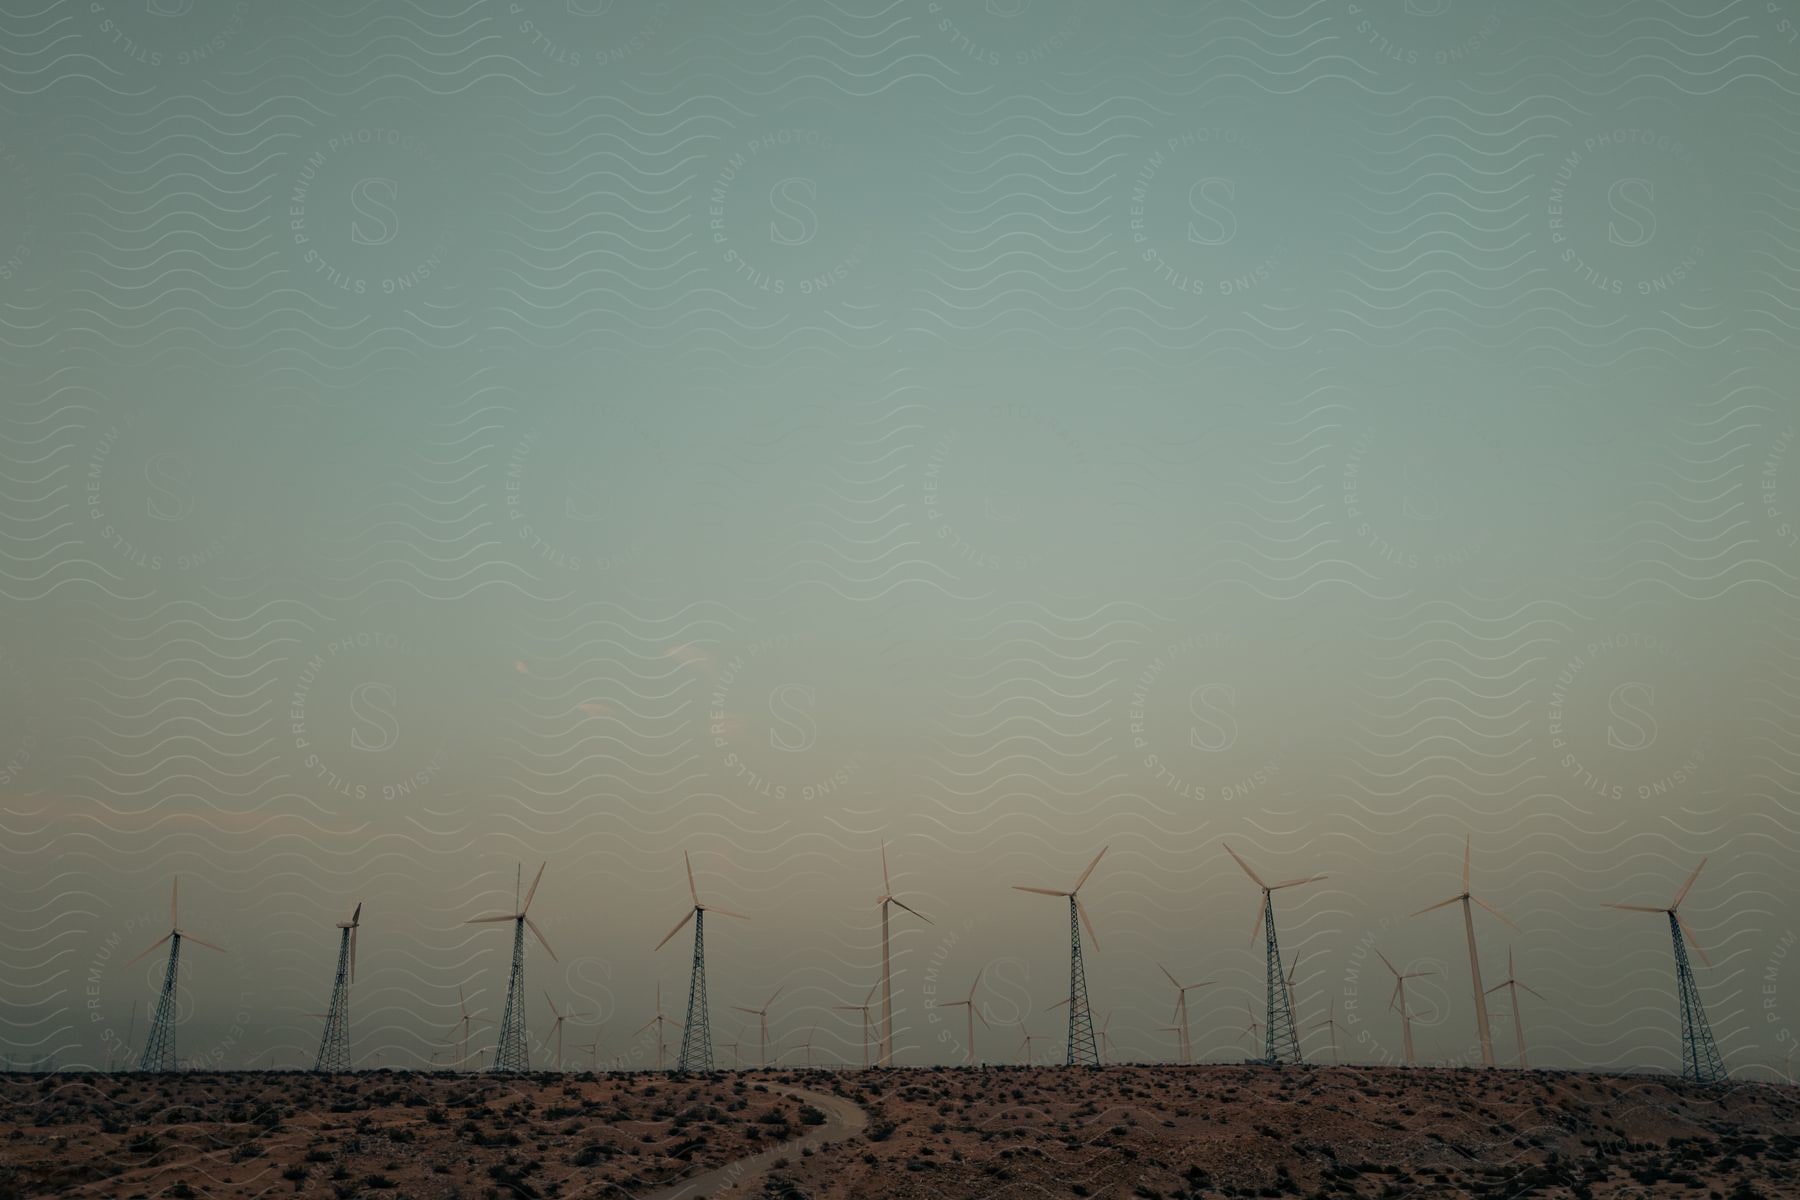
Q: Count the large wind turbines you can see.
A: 9